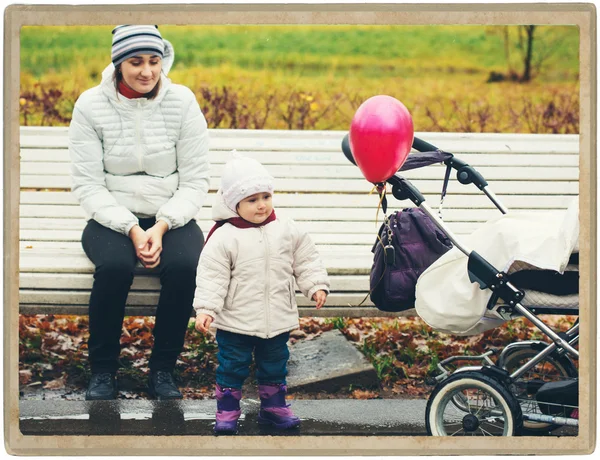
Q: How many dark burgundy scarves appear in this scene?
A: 1